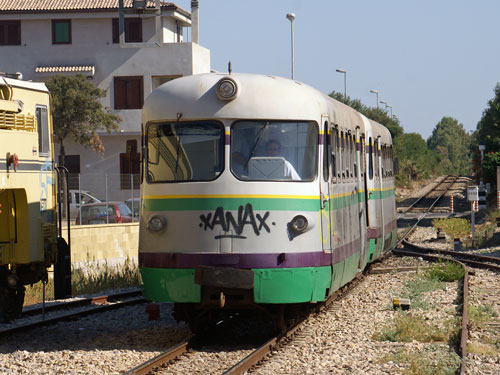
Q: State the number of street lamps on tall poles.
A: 5